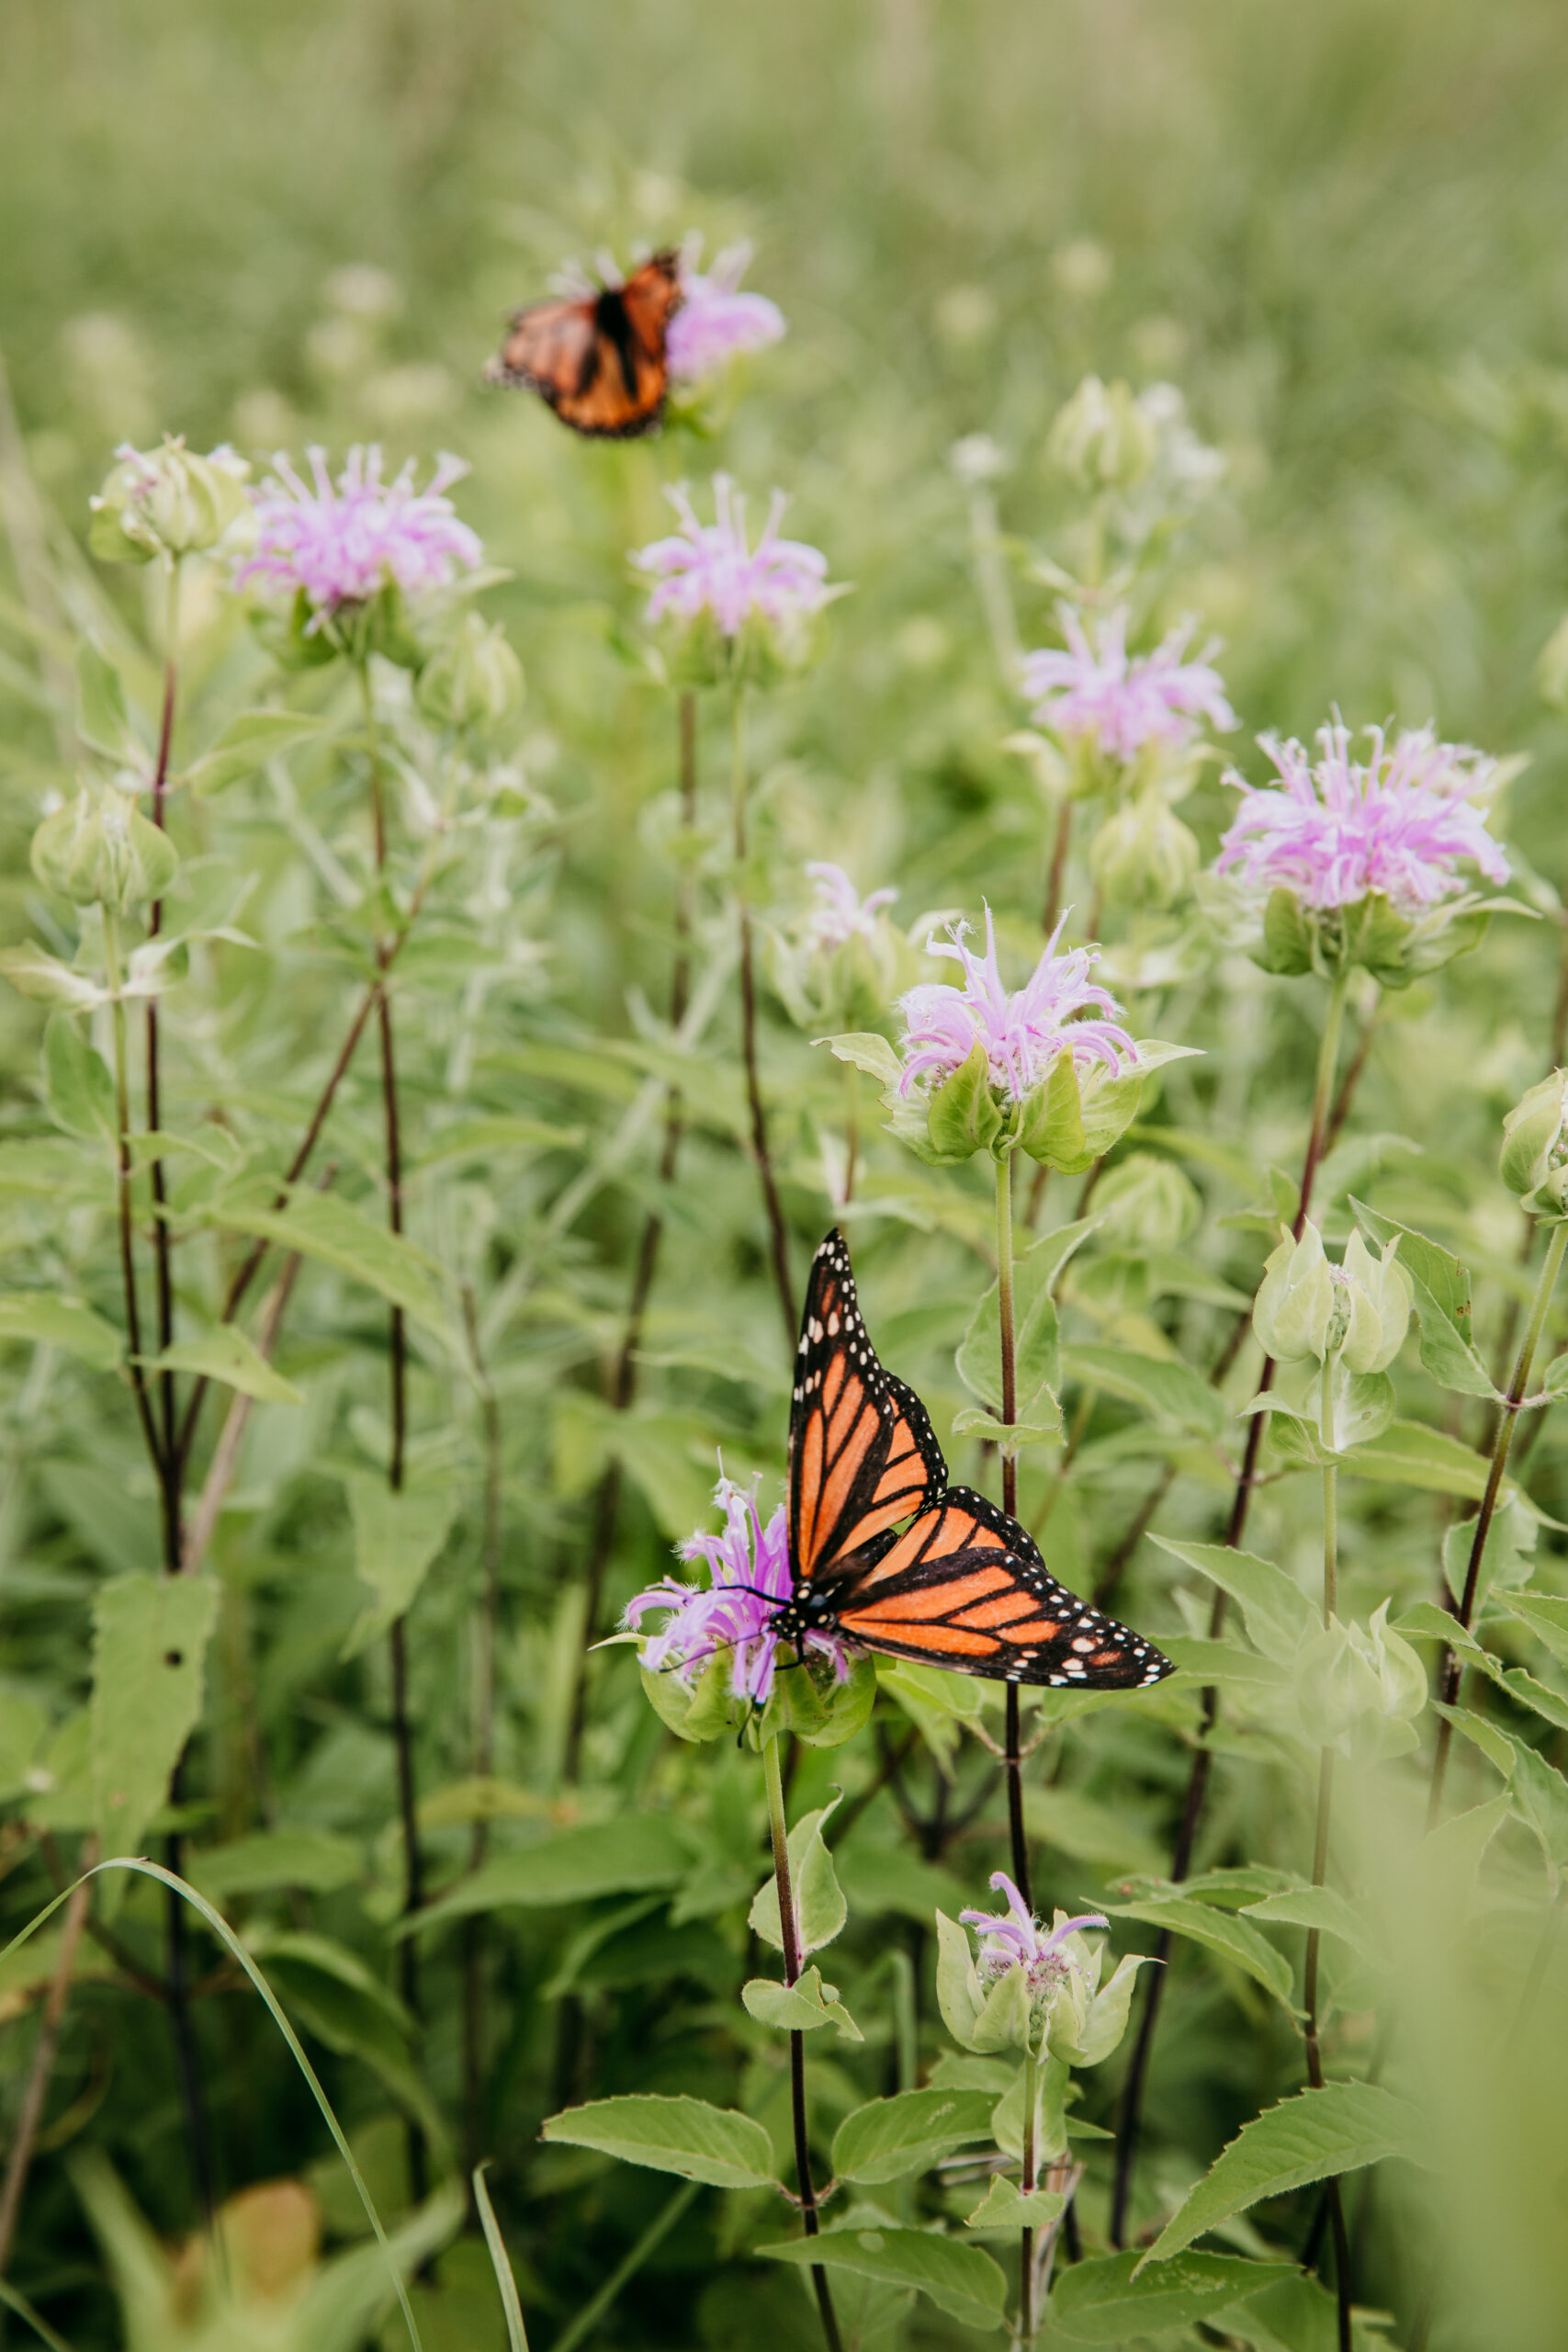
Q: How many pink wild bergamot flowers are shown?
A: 9